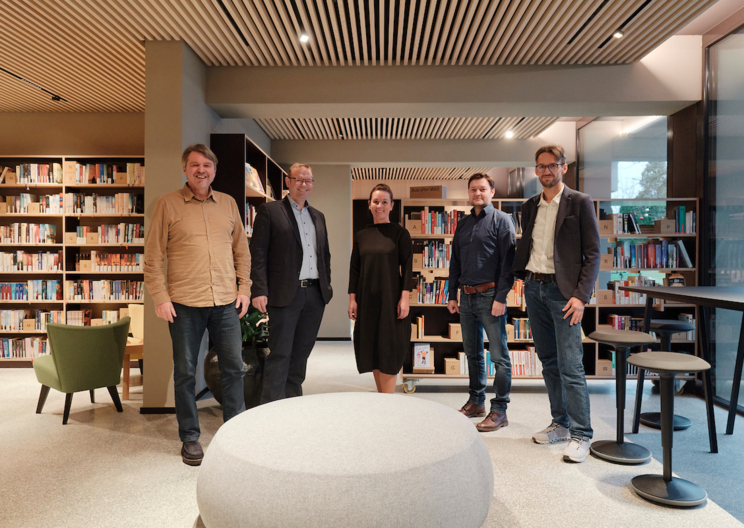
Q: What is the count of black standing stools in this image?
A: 3